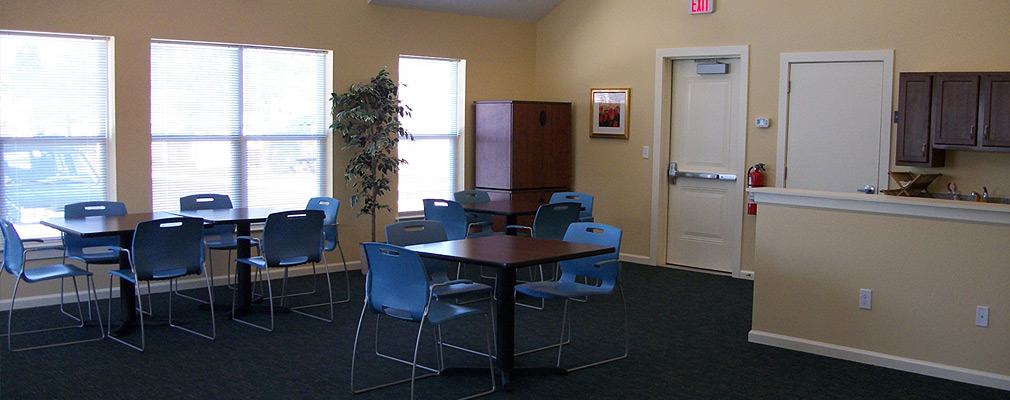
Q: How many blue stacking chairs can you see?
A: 13